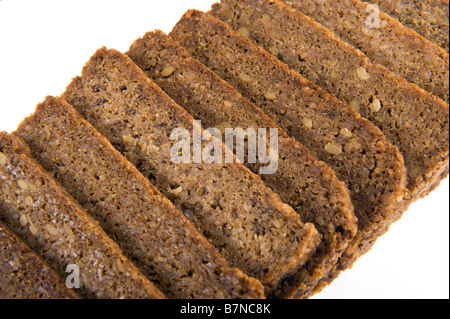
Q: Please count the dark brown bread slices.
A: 9